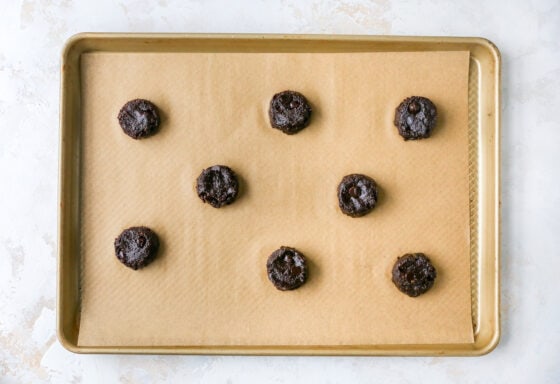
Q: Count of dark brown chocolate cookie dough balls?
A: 8